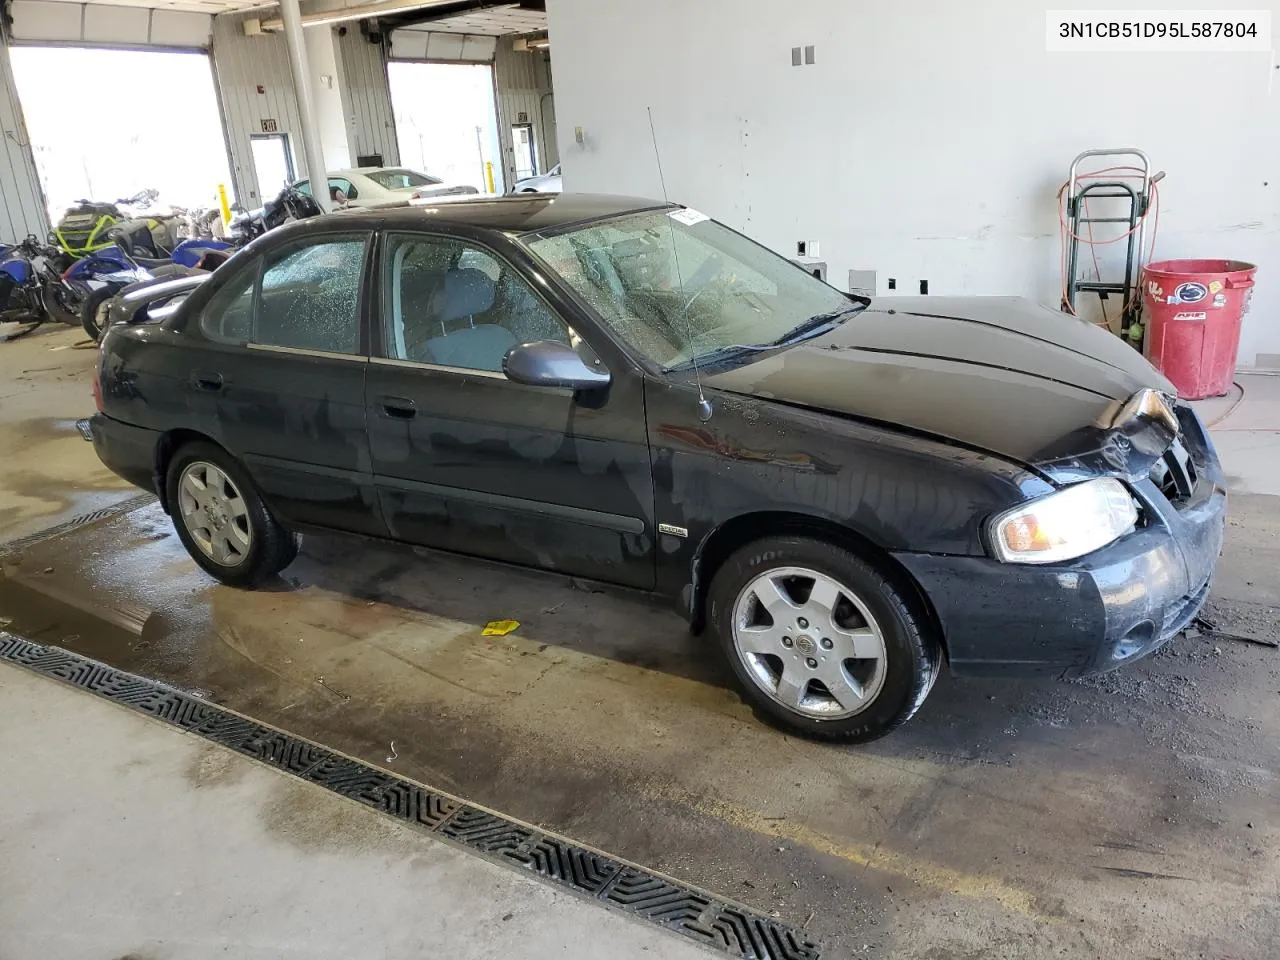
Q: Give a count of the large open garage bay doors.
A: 2